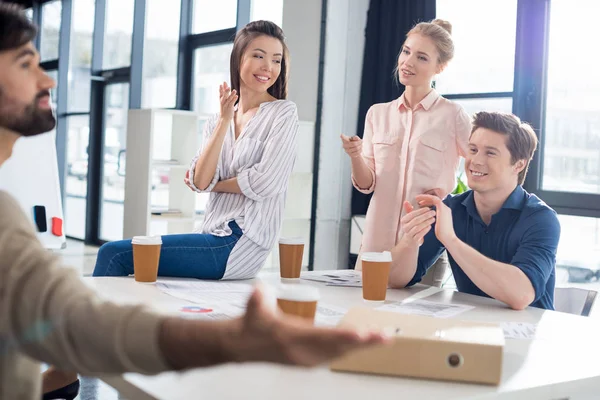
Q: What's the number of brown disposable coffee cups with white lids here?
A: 4